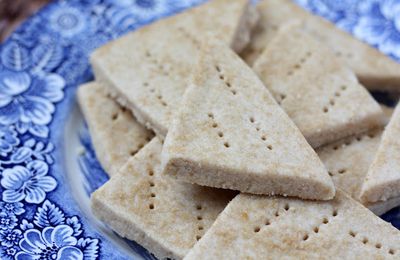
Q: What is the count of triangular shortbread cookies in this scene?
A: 9